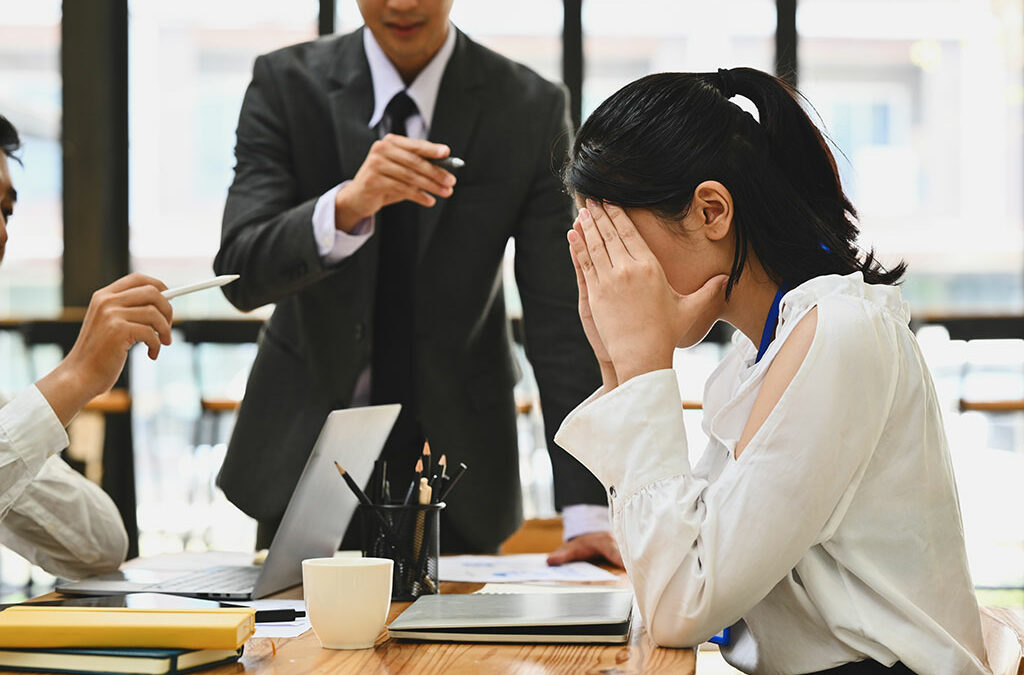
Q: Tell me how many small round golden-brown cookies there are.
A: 0